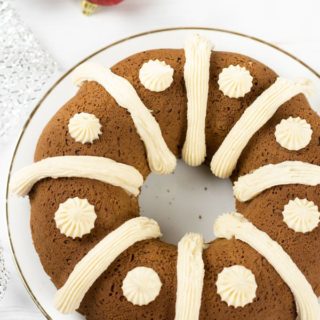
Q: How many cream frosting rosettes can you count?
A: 8